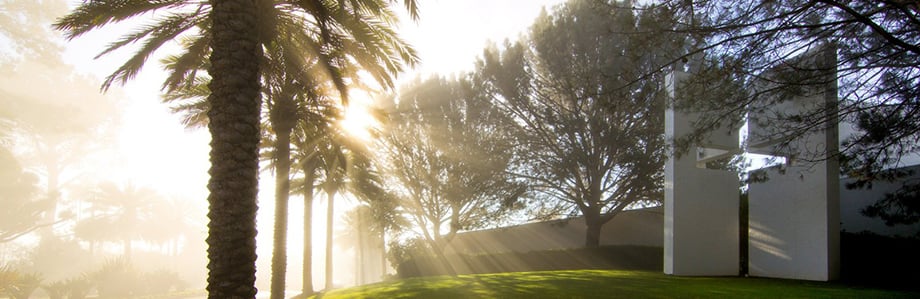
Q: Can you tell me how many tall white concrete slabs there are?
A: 2